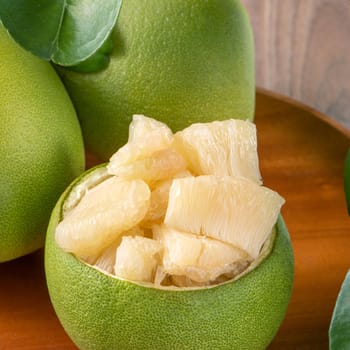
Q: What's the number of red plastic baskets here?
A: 0